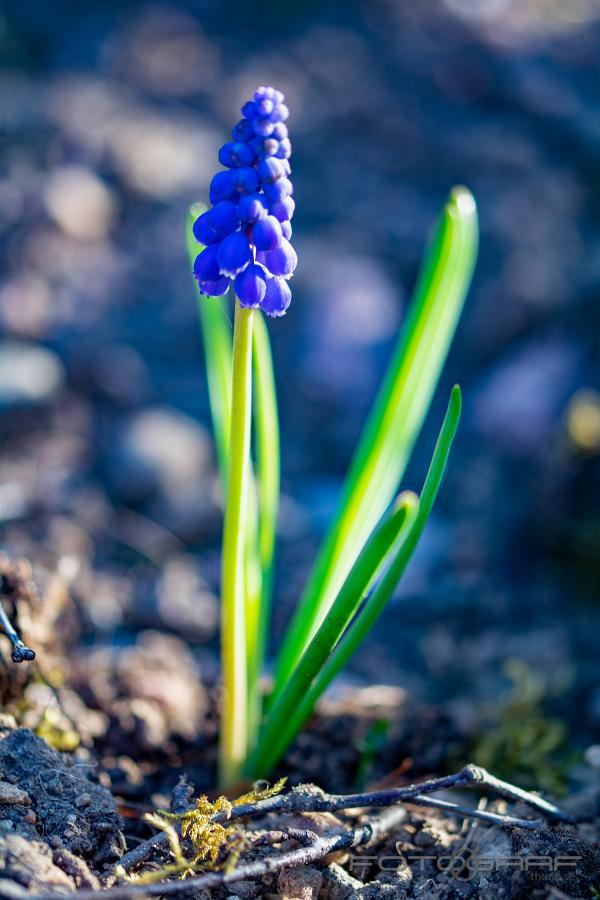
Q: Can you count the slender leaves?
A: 5